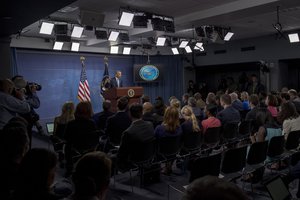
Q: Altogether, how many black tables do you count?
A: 0